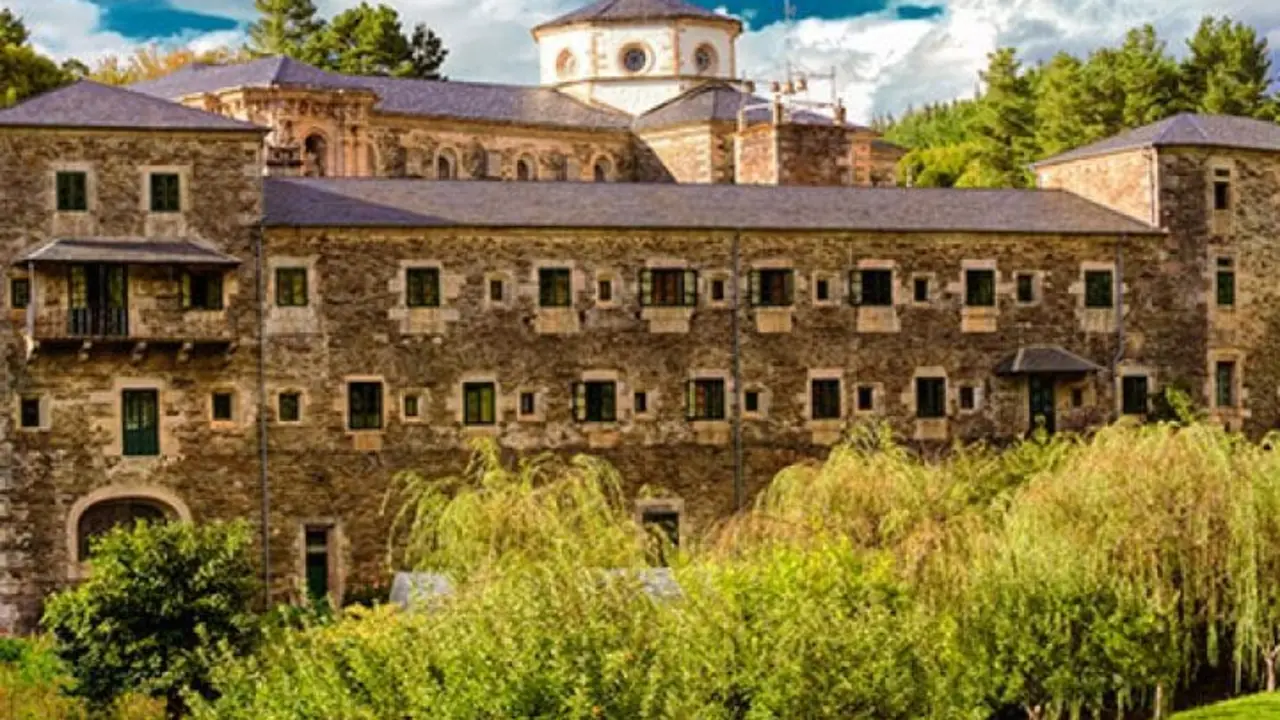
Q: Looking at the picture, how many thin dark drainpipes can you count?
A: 3